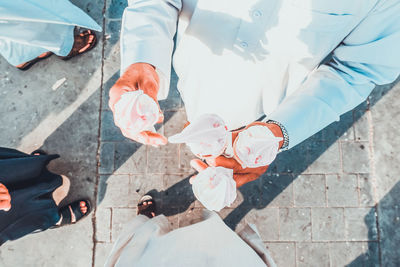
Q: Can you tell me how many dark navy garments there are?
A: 1